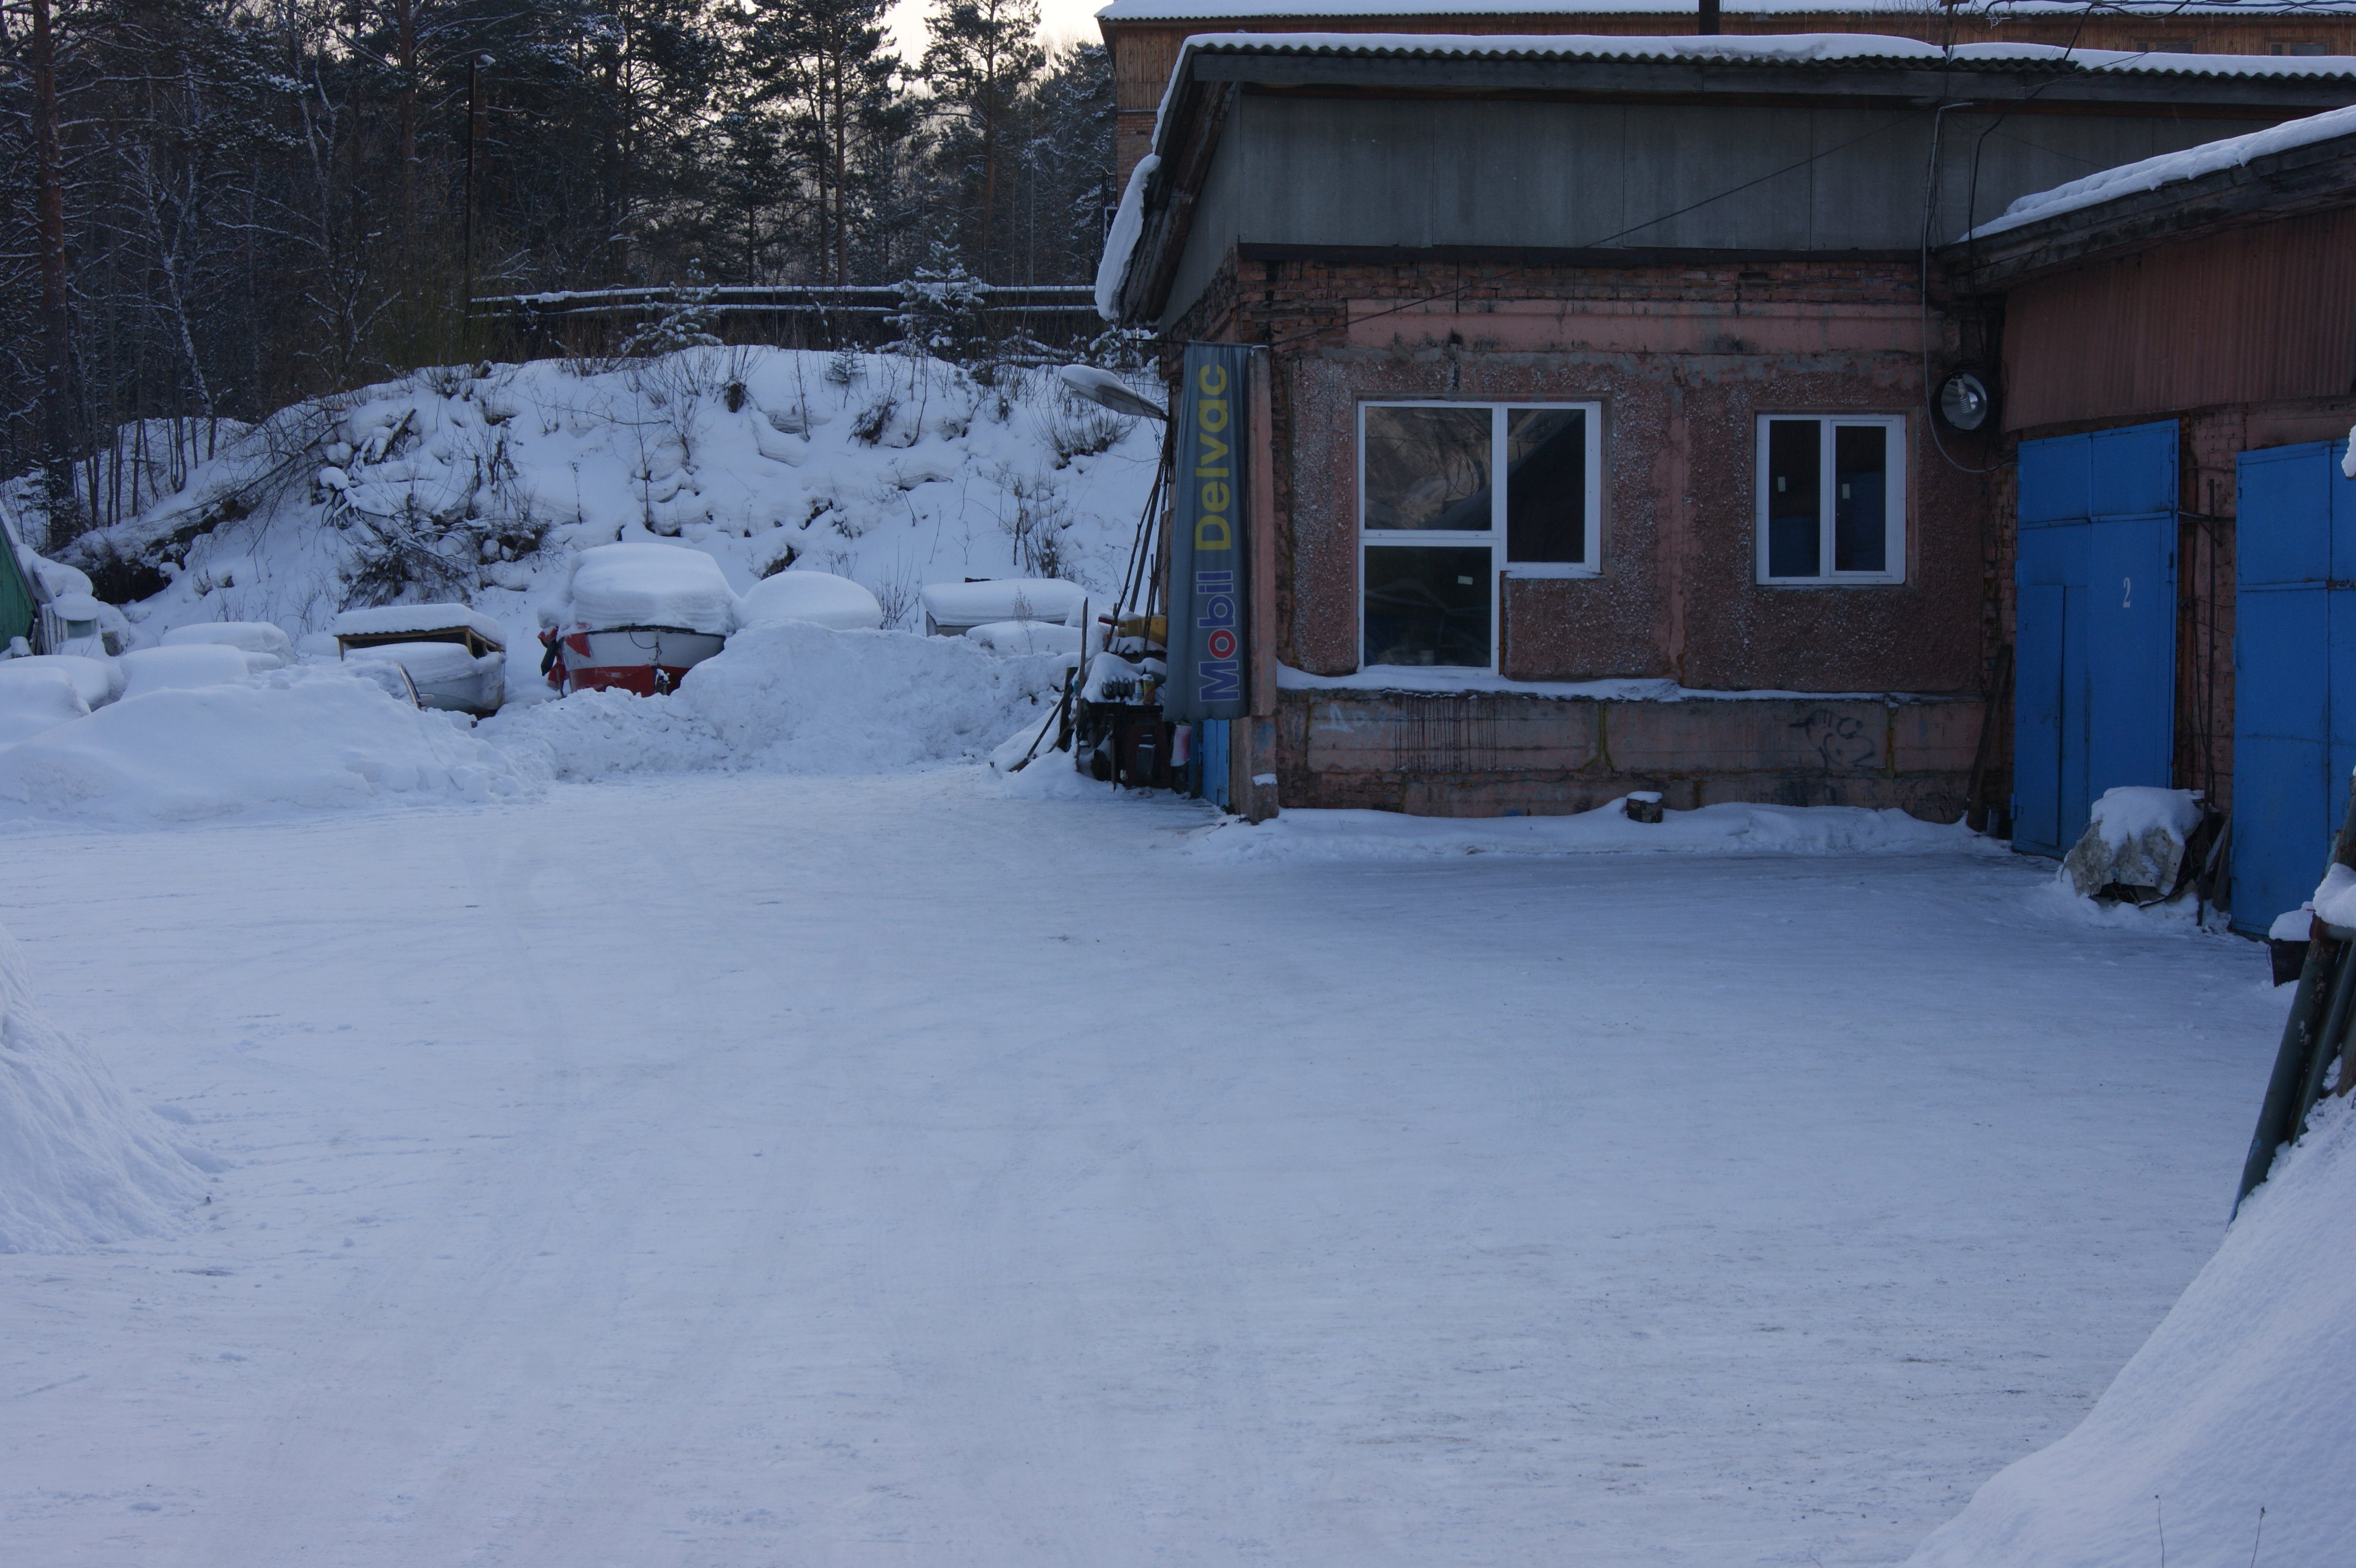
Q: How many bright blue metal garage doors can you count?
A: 2